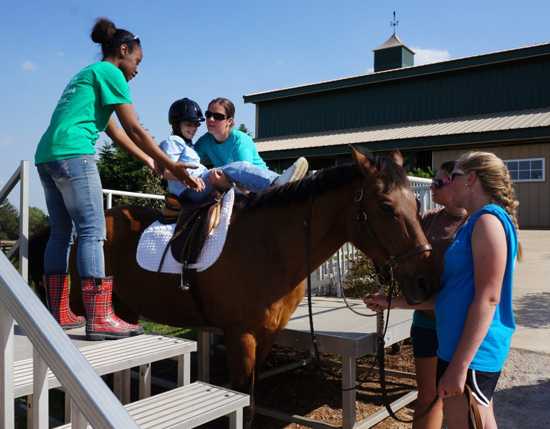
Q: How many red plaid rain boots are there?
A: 2